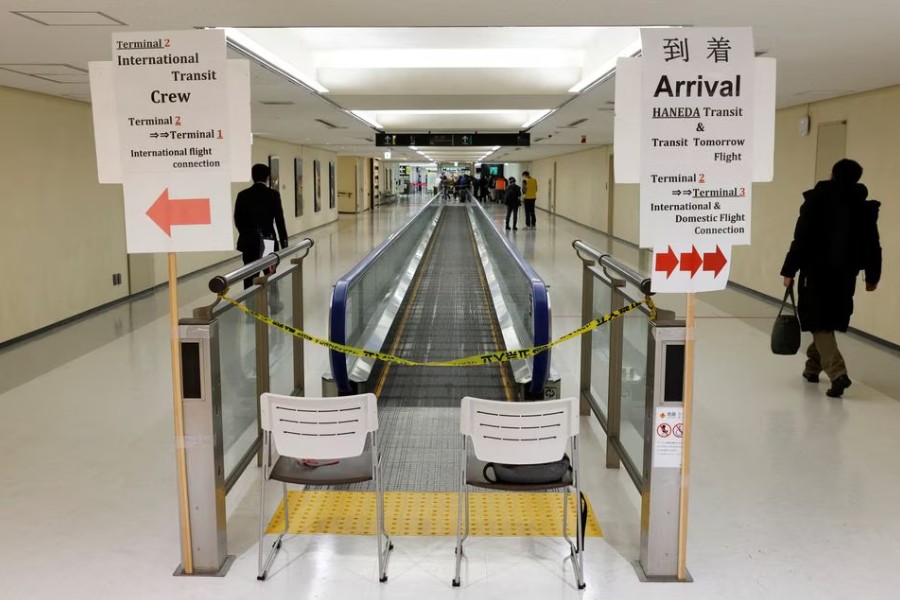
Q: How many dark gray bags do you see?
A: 2